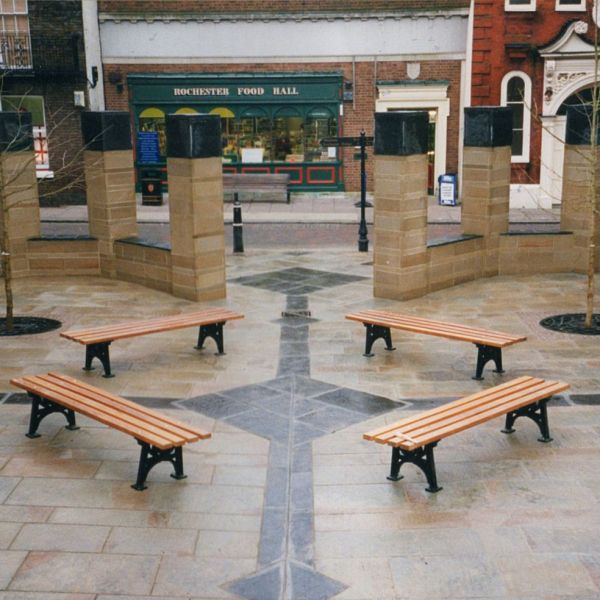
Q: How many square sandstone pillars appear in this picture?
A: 6